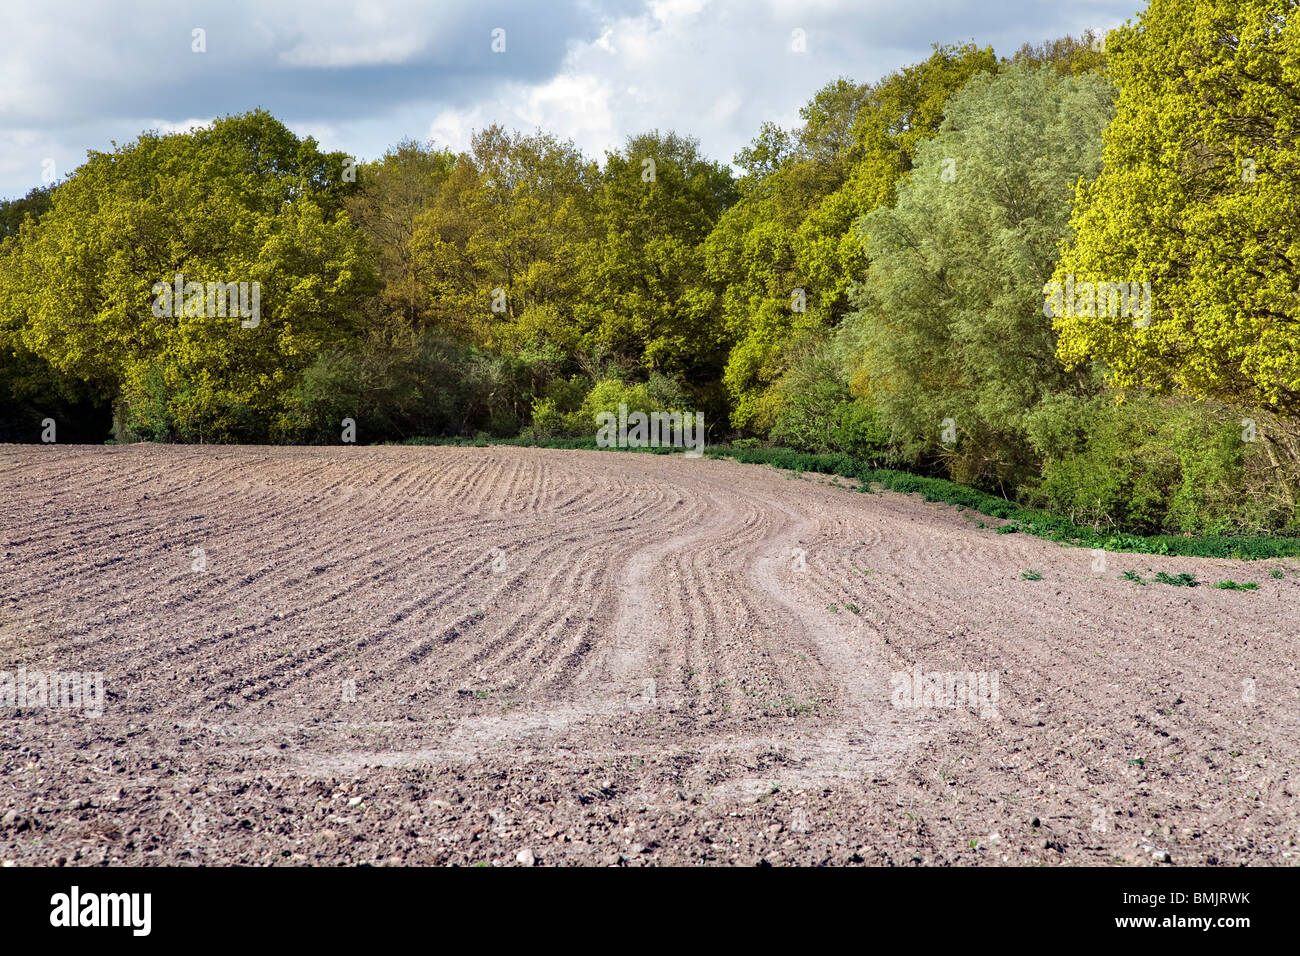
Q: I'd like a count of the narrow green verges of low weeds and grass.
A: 1